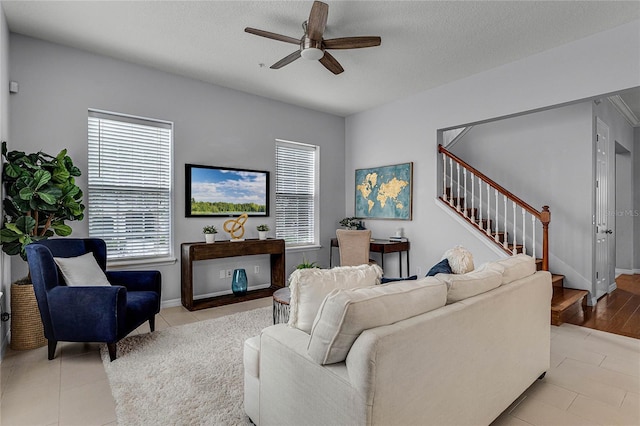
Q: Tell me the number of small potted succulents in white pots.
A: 2